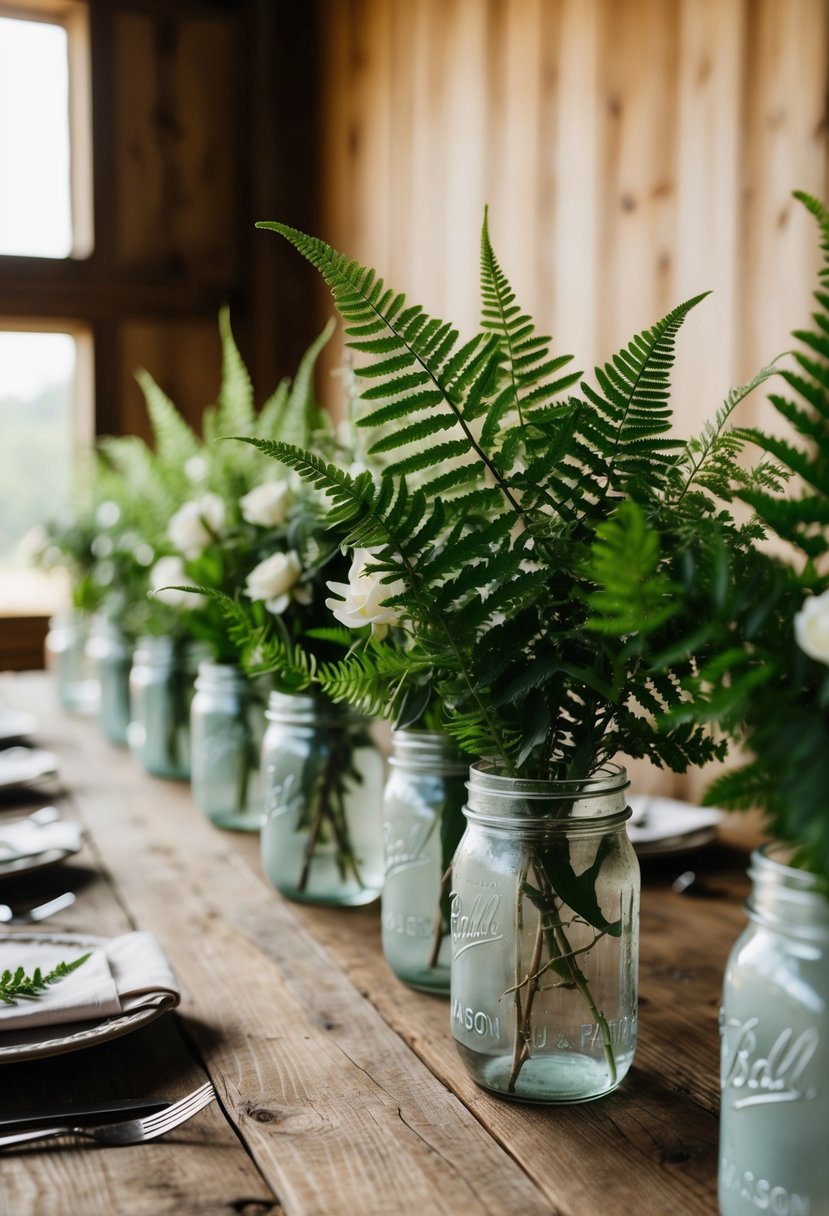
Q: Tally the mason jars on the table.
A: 8